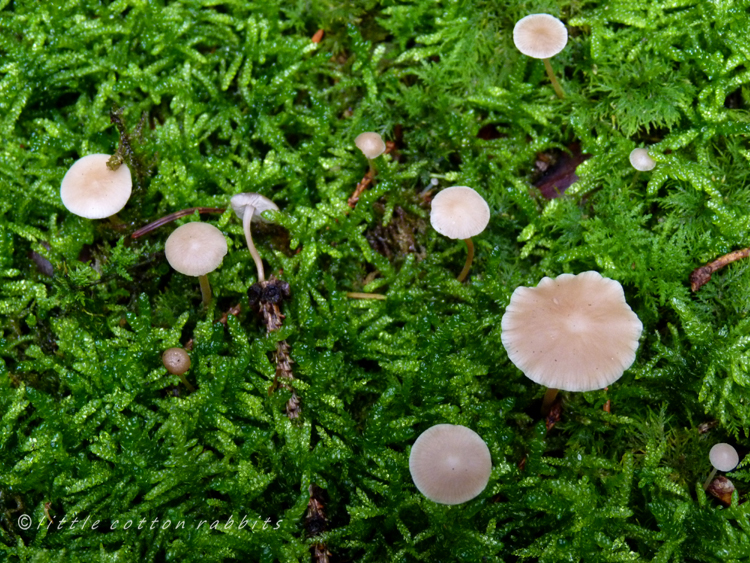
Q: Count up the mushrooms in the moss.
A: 11